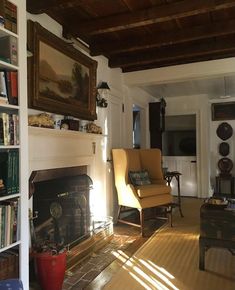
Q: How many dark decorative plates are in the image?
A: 3